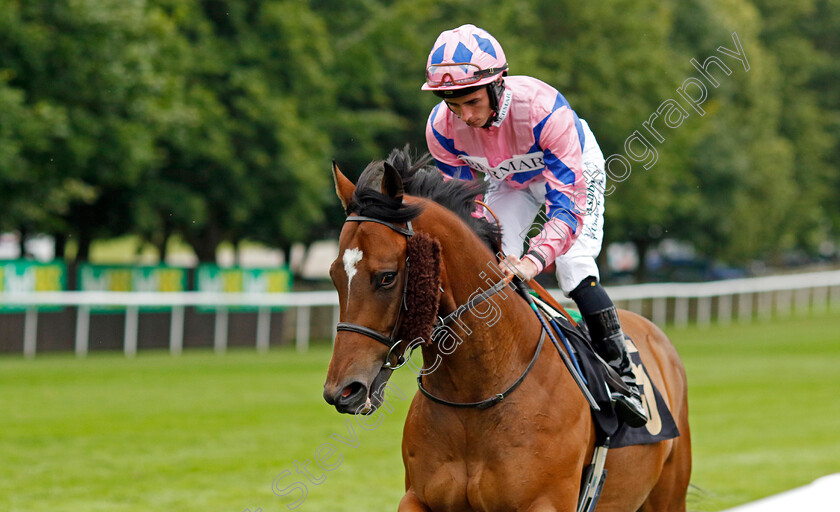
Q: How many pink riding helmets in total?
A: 1